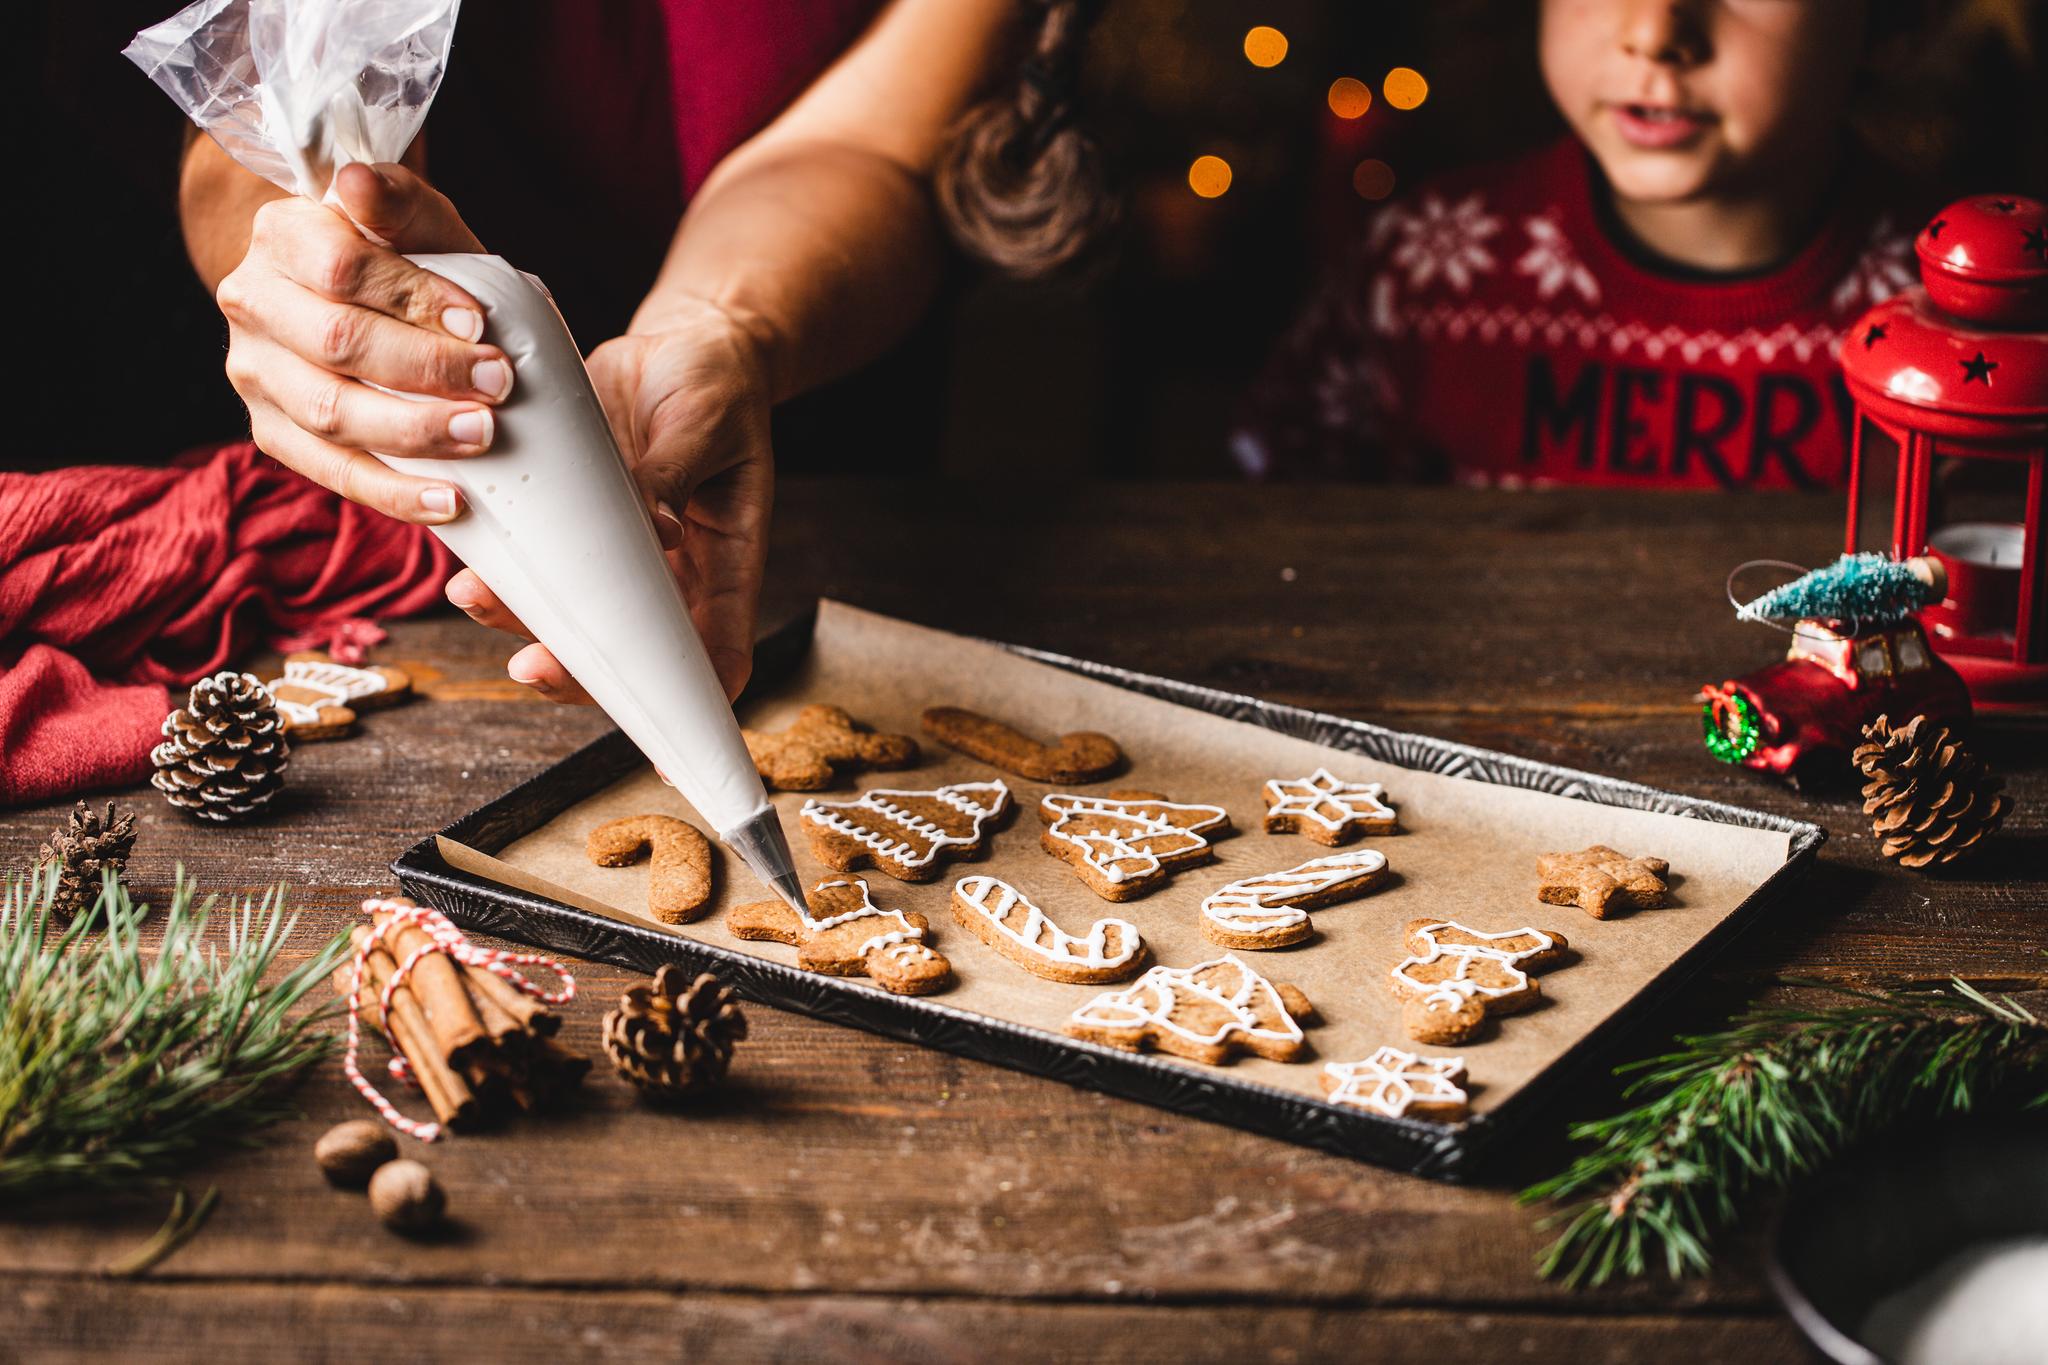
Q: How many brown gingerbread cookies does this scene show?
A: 14